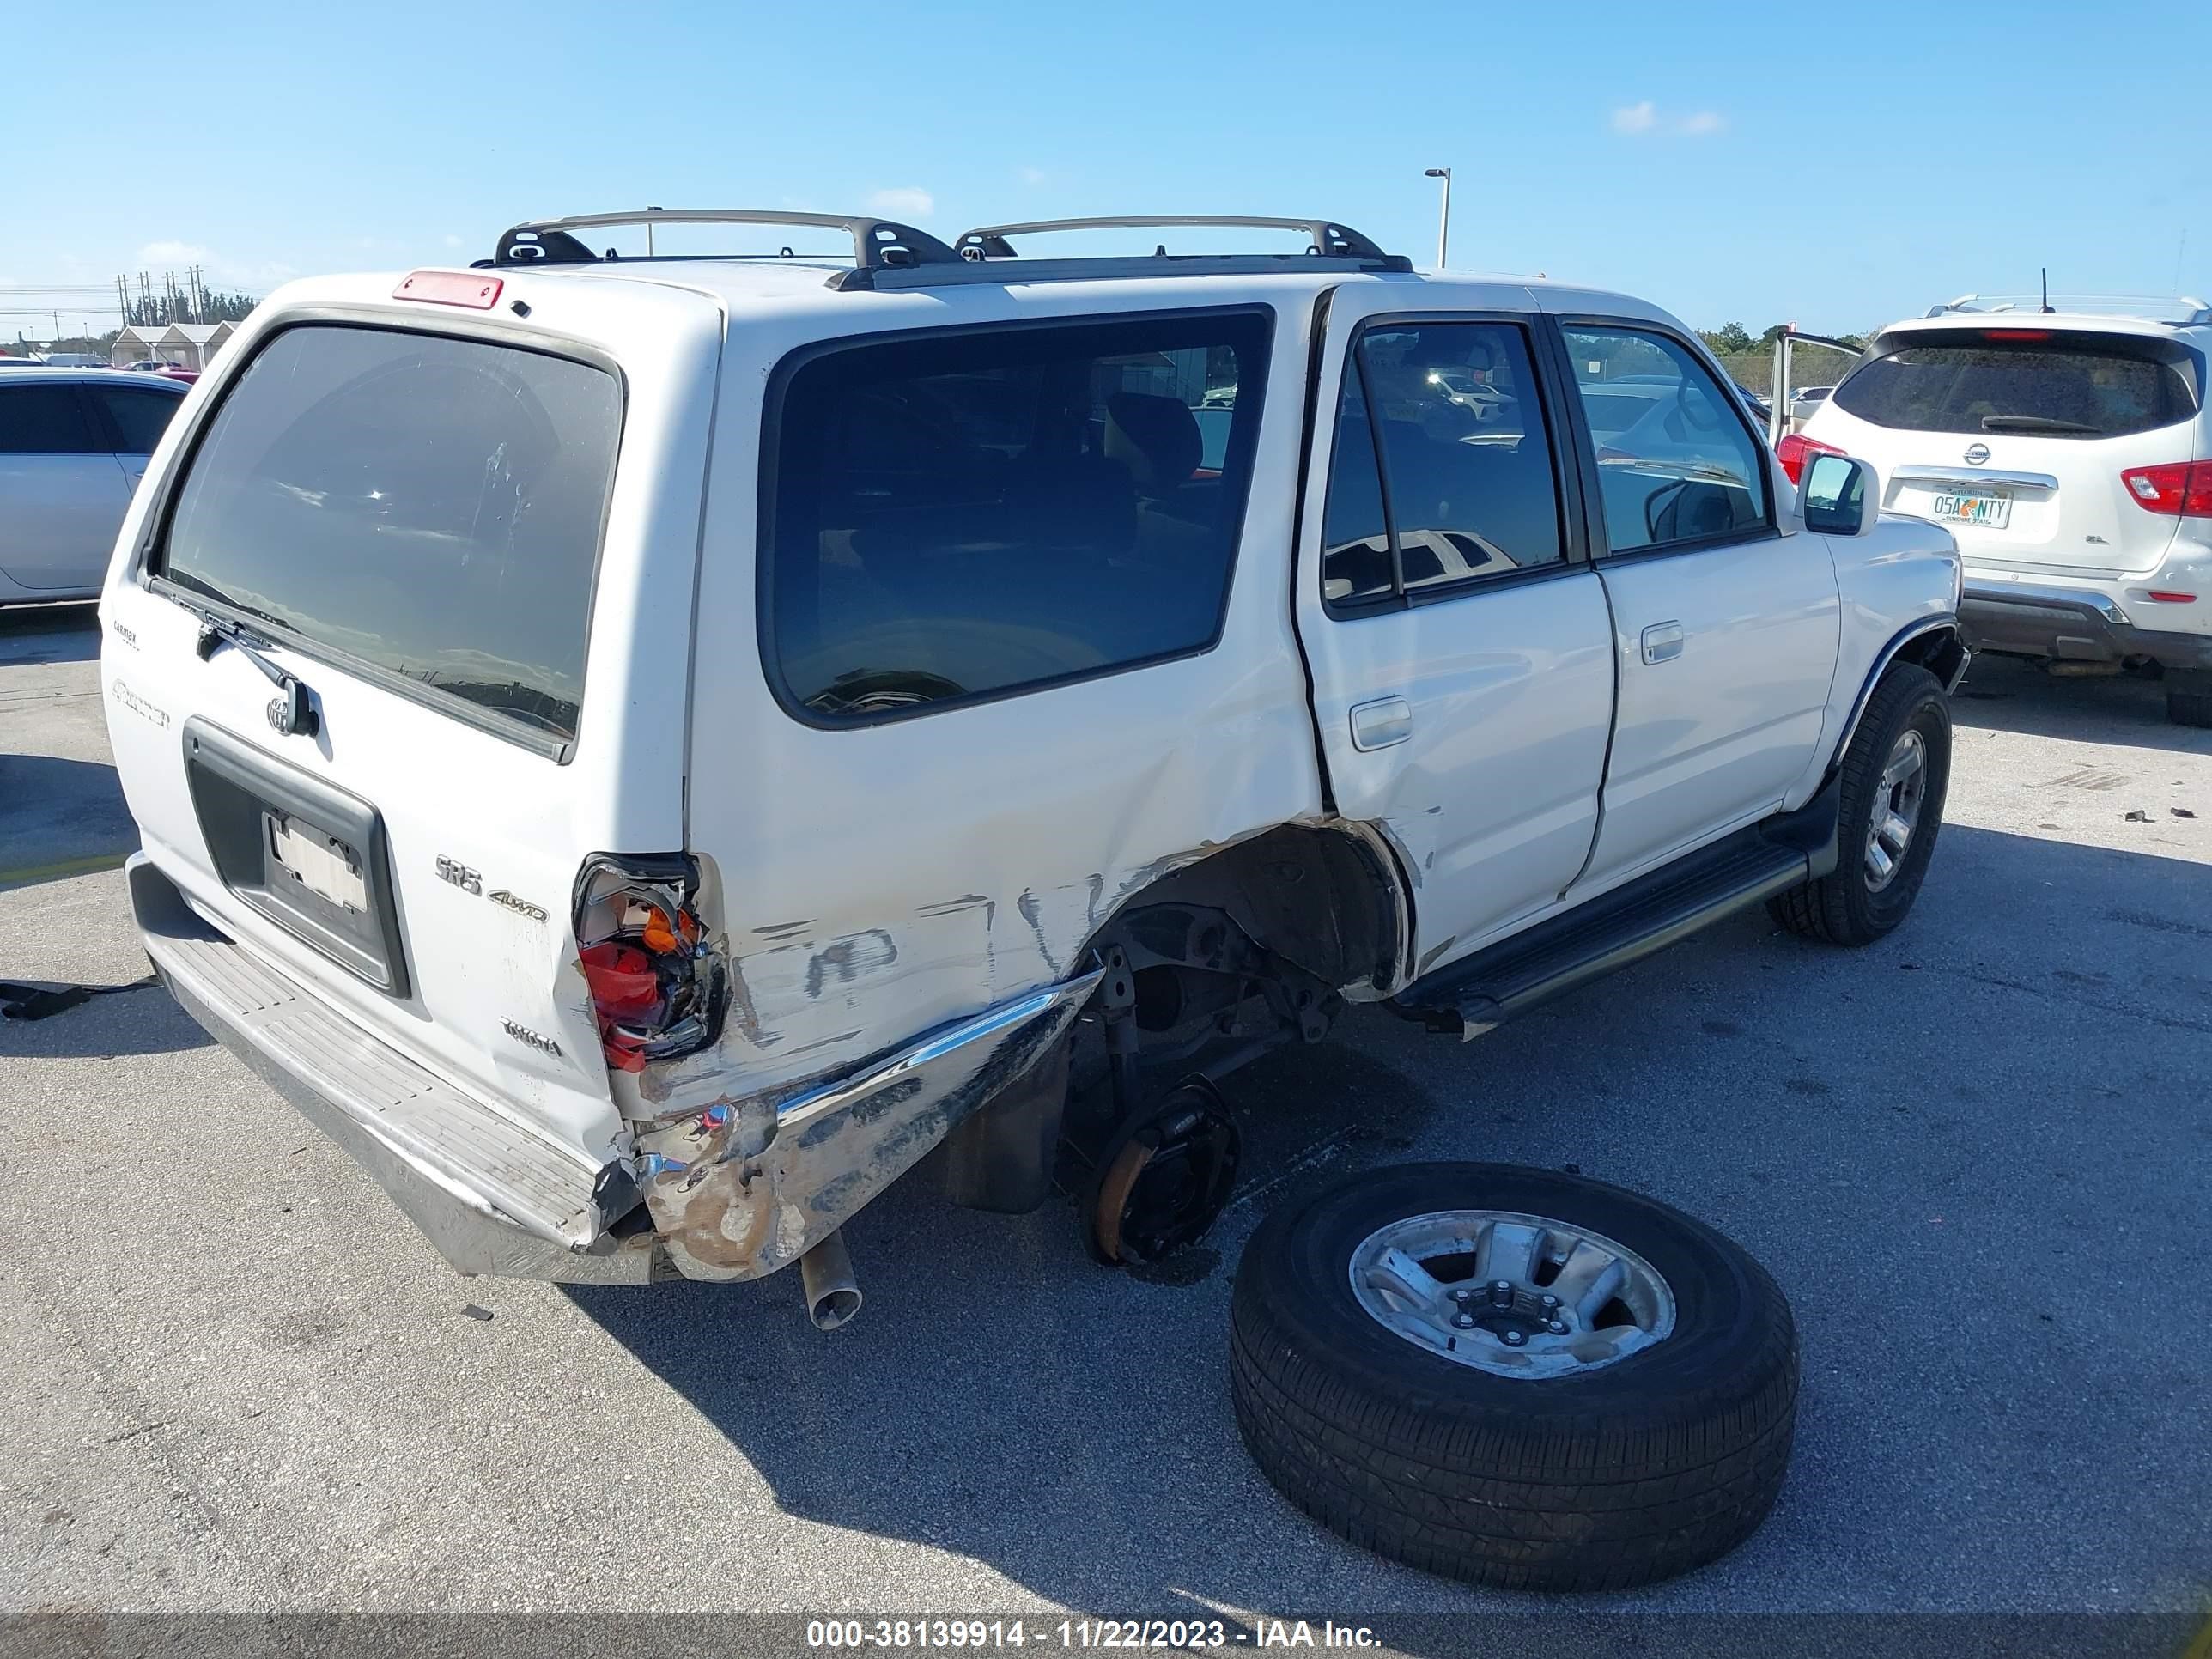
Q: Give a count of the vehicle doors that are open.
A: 1